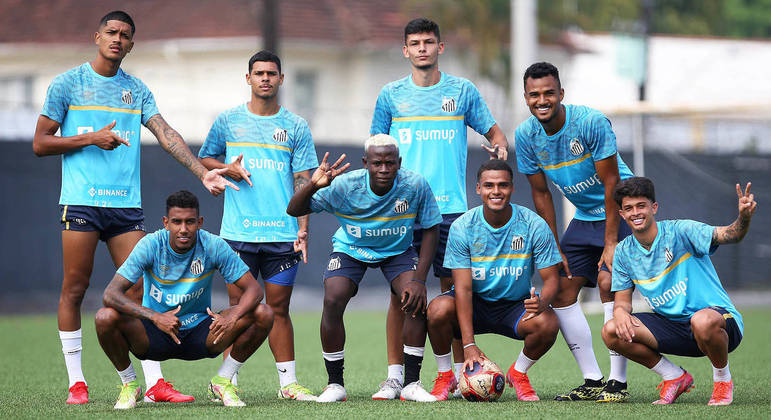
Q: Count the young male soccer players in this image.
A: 8